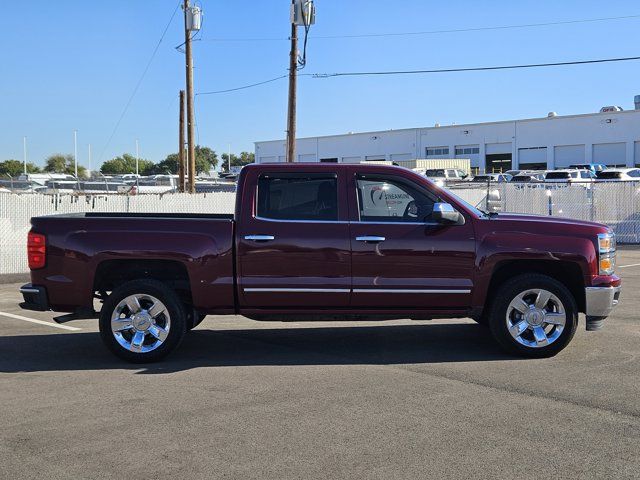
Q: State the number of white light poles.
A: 5